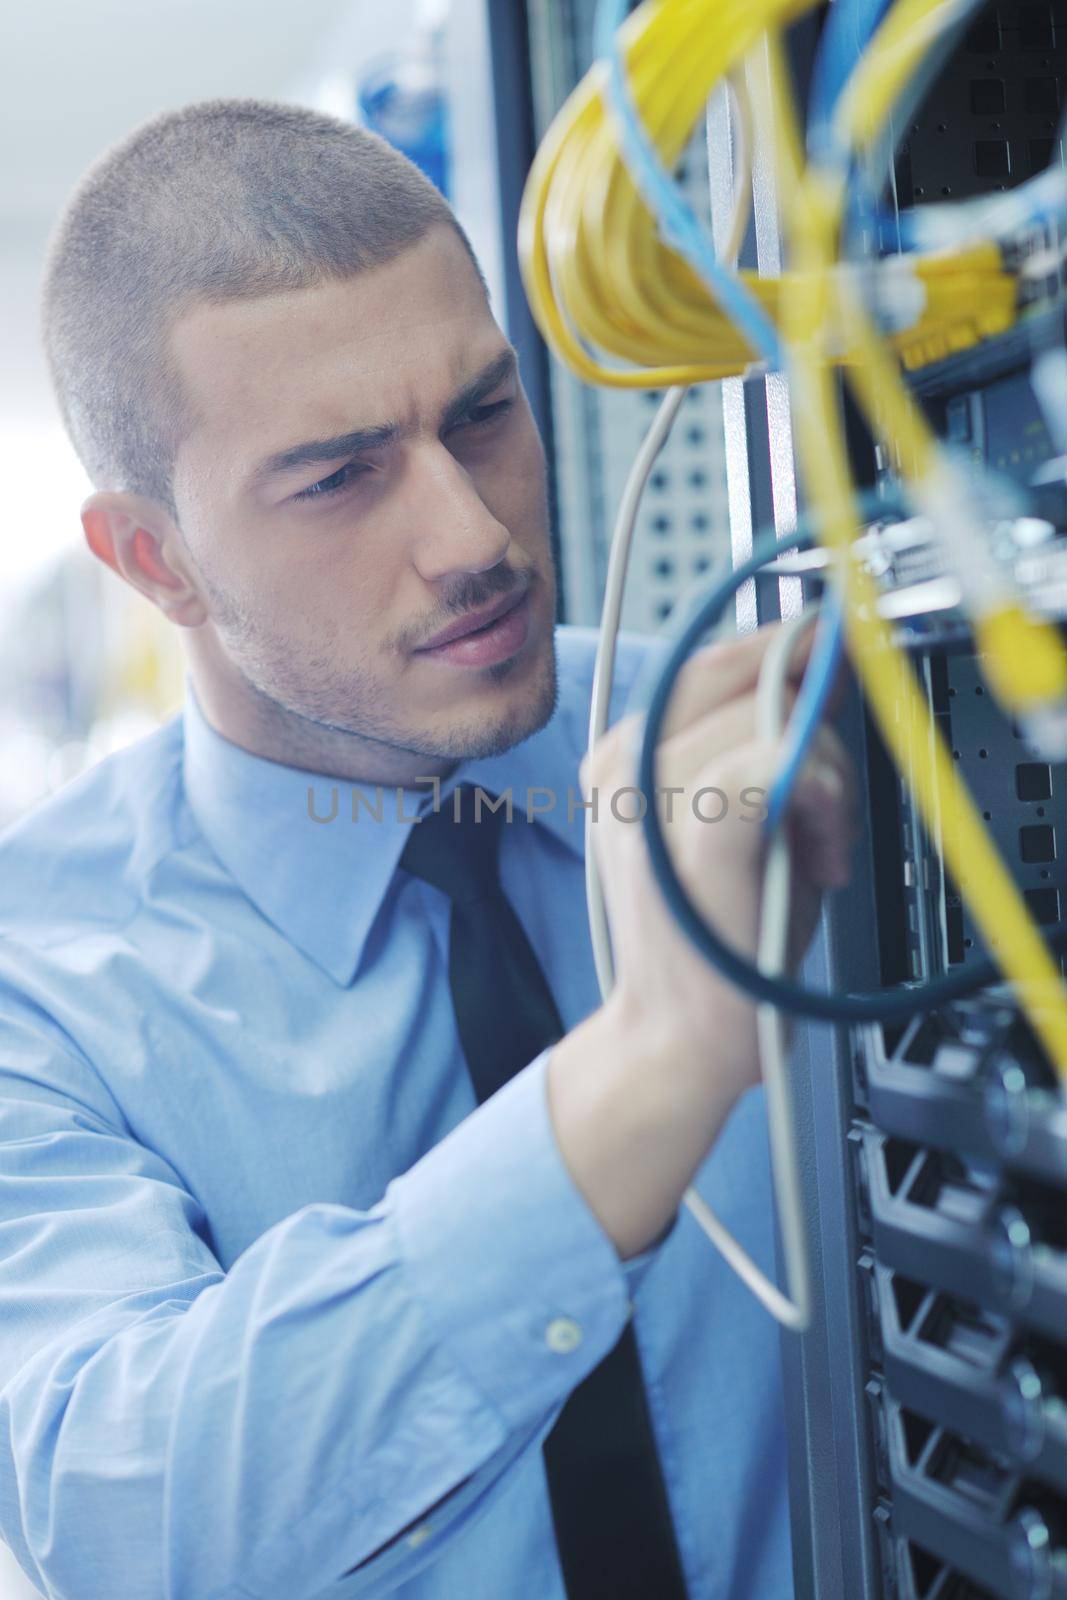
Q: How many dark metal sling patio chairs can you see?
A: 0